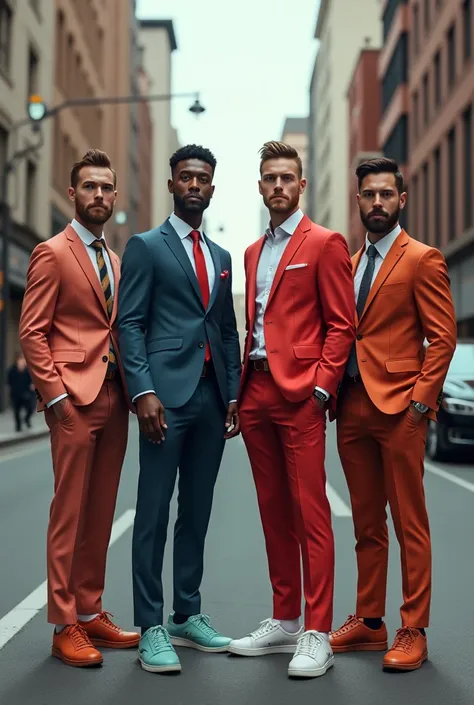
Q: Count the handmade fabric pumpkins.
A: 0